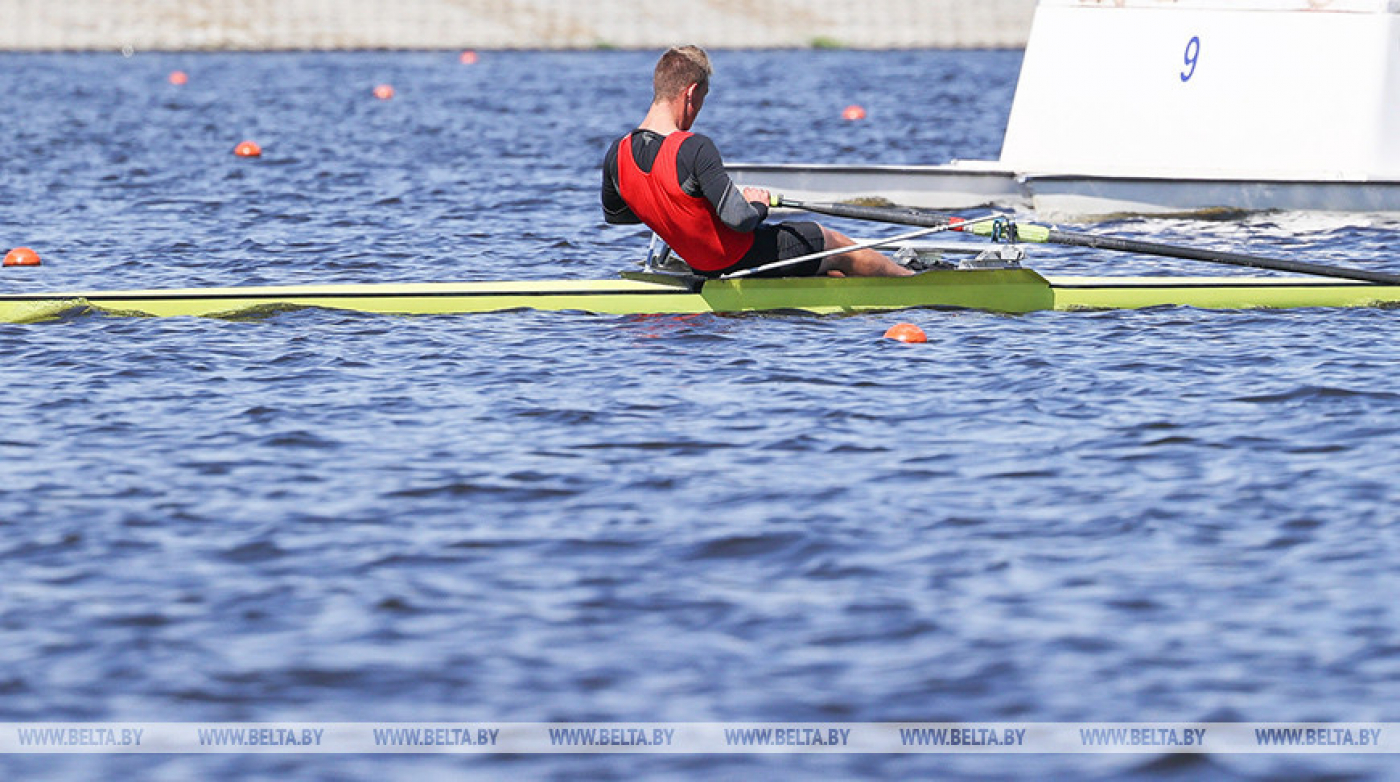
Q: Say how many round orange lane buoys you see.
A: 7